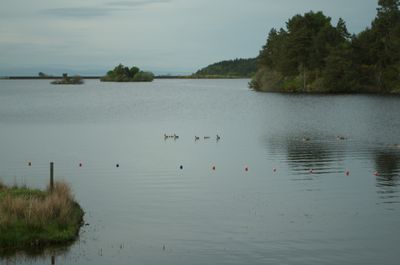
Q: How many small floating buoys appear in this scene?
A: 10